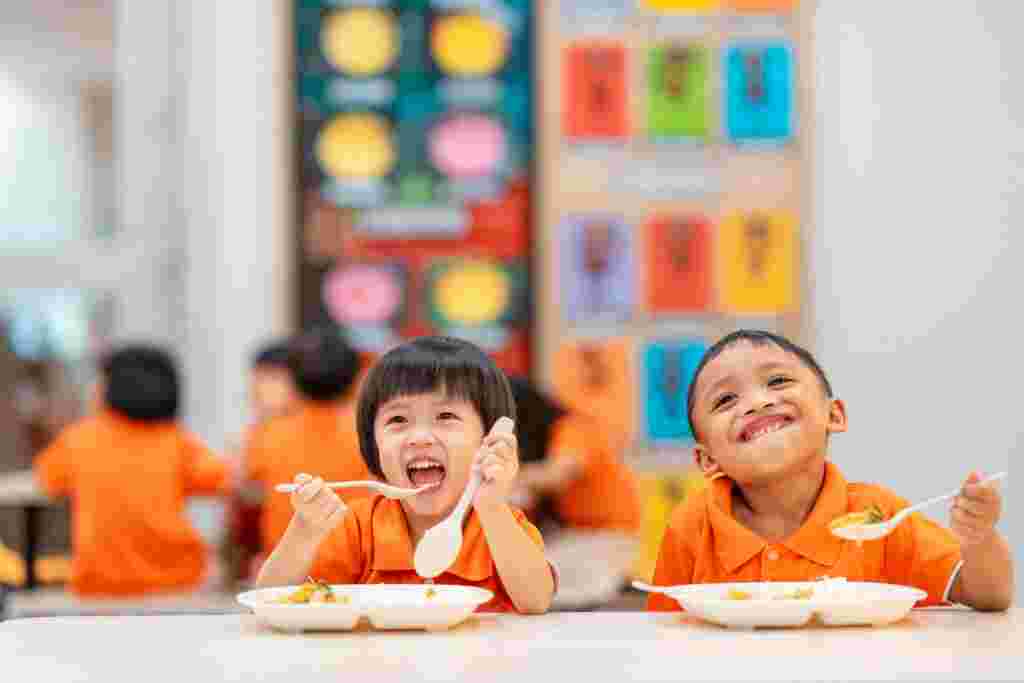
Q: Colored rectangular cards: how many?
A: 12